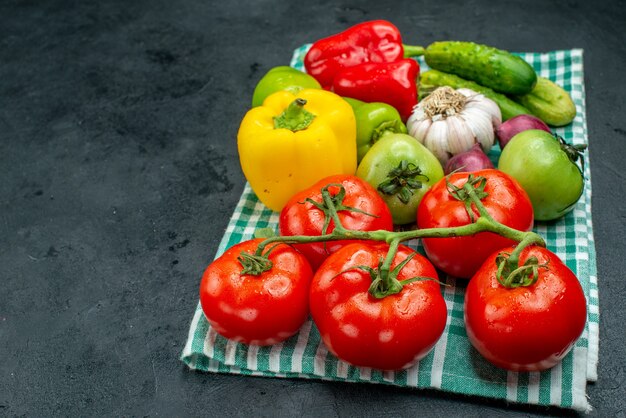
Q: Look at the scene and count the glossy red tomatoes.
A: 5